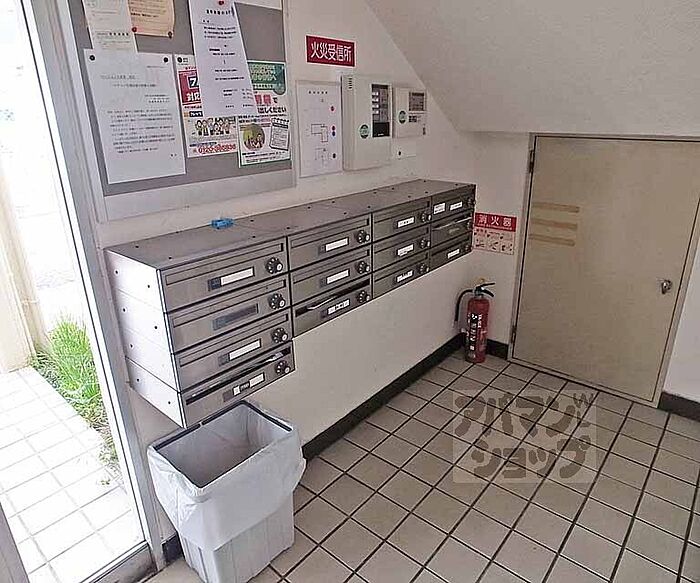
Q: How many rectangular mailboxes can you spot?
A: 13